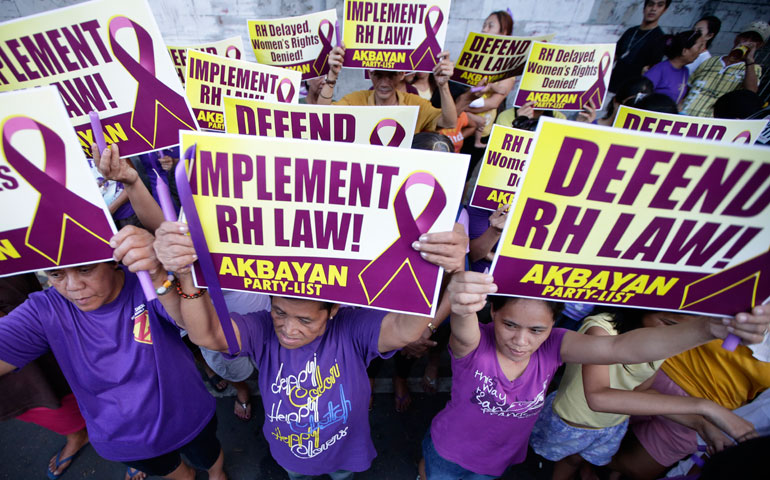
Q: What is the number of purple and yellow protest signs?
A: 13